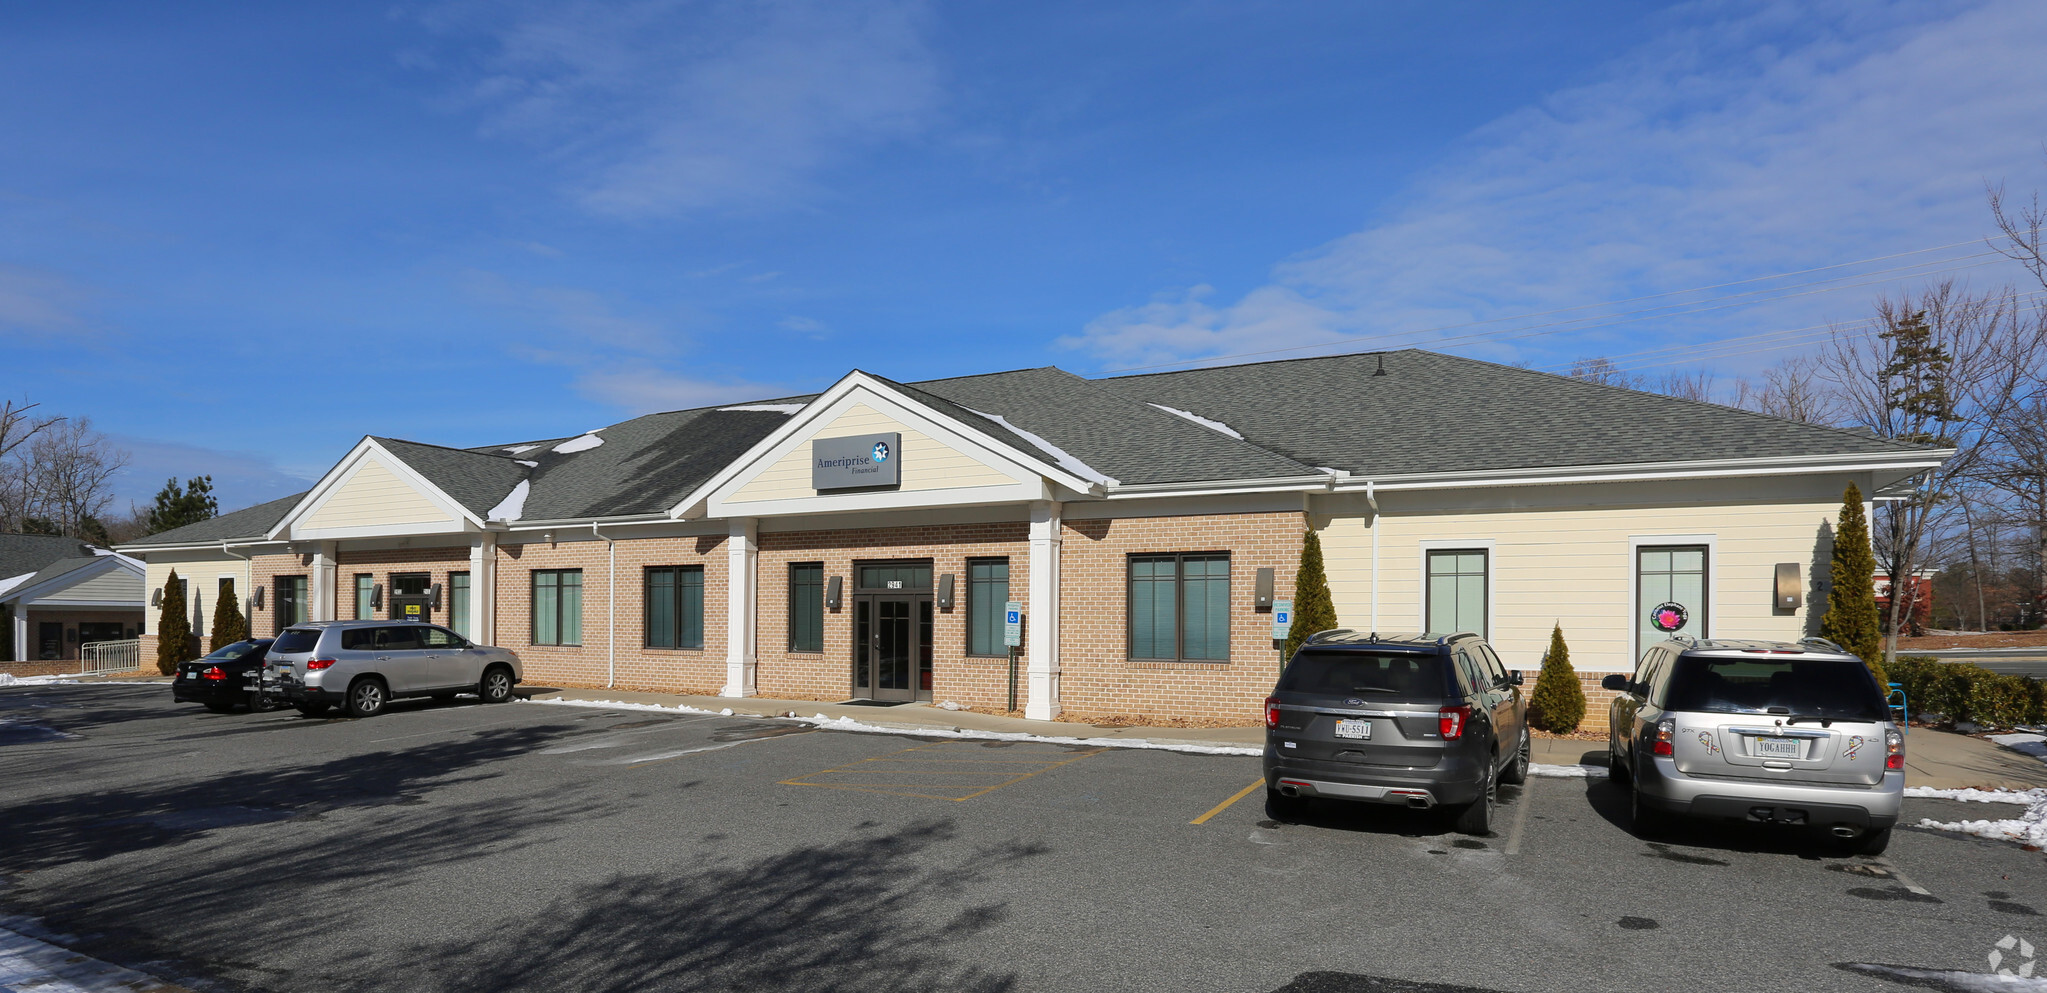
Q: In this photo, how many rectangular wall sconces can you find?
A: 8